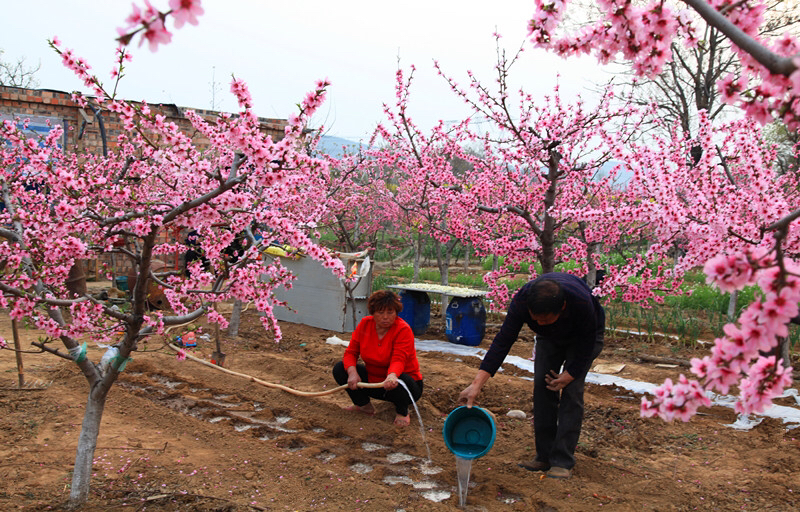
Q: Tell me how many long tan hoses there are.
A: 1